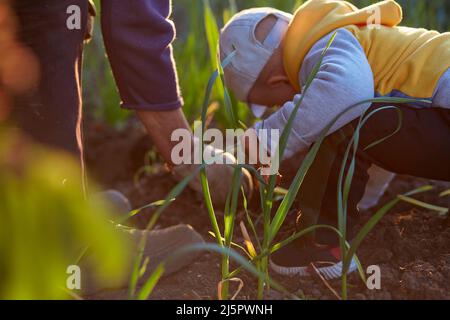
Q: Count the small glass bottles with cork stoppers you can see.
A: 0